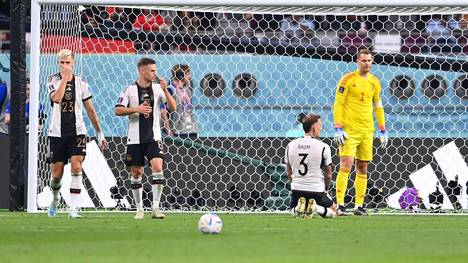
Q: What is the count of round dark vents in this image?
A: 5